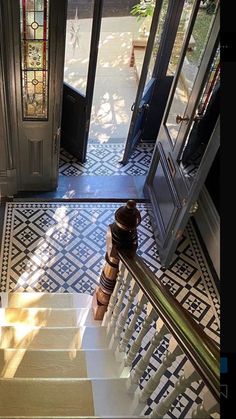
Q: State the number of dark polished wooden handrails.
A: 1